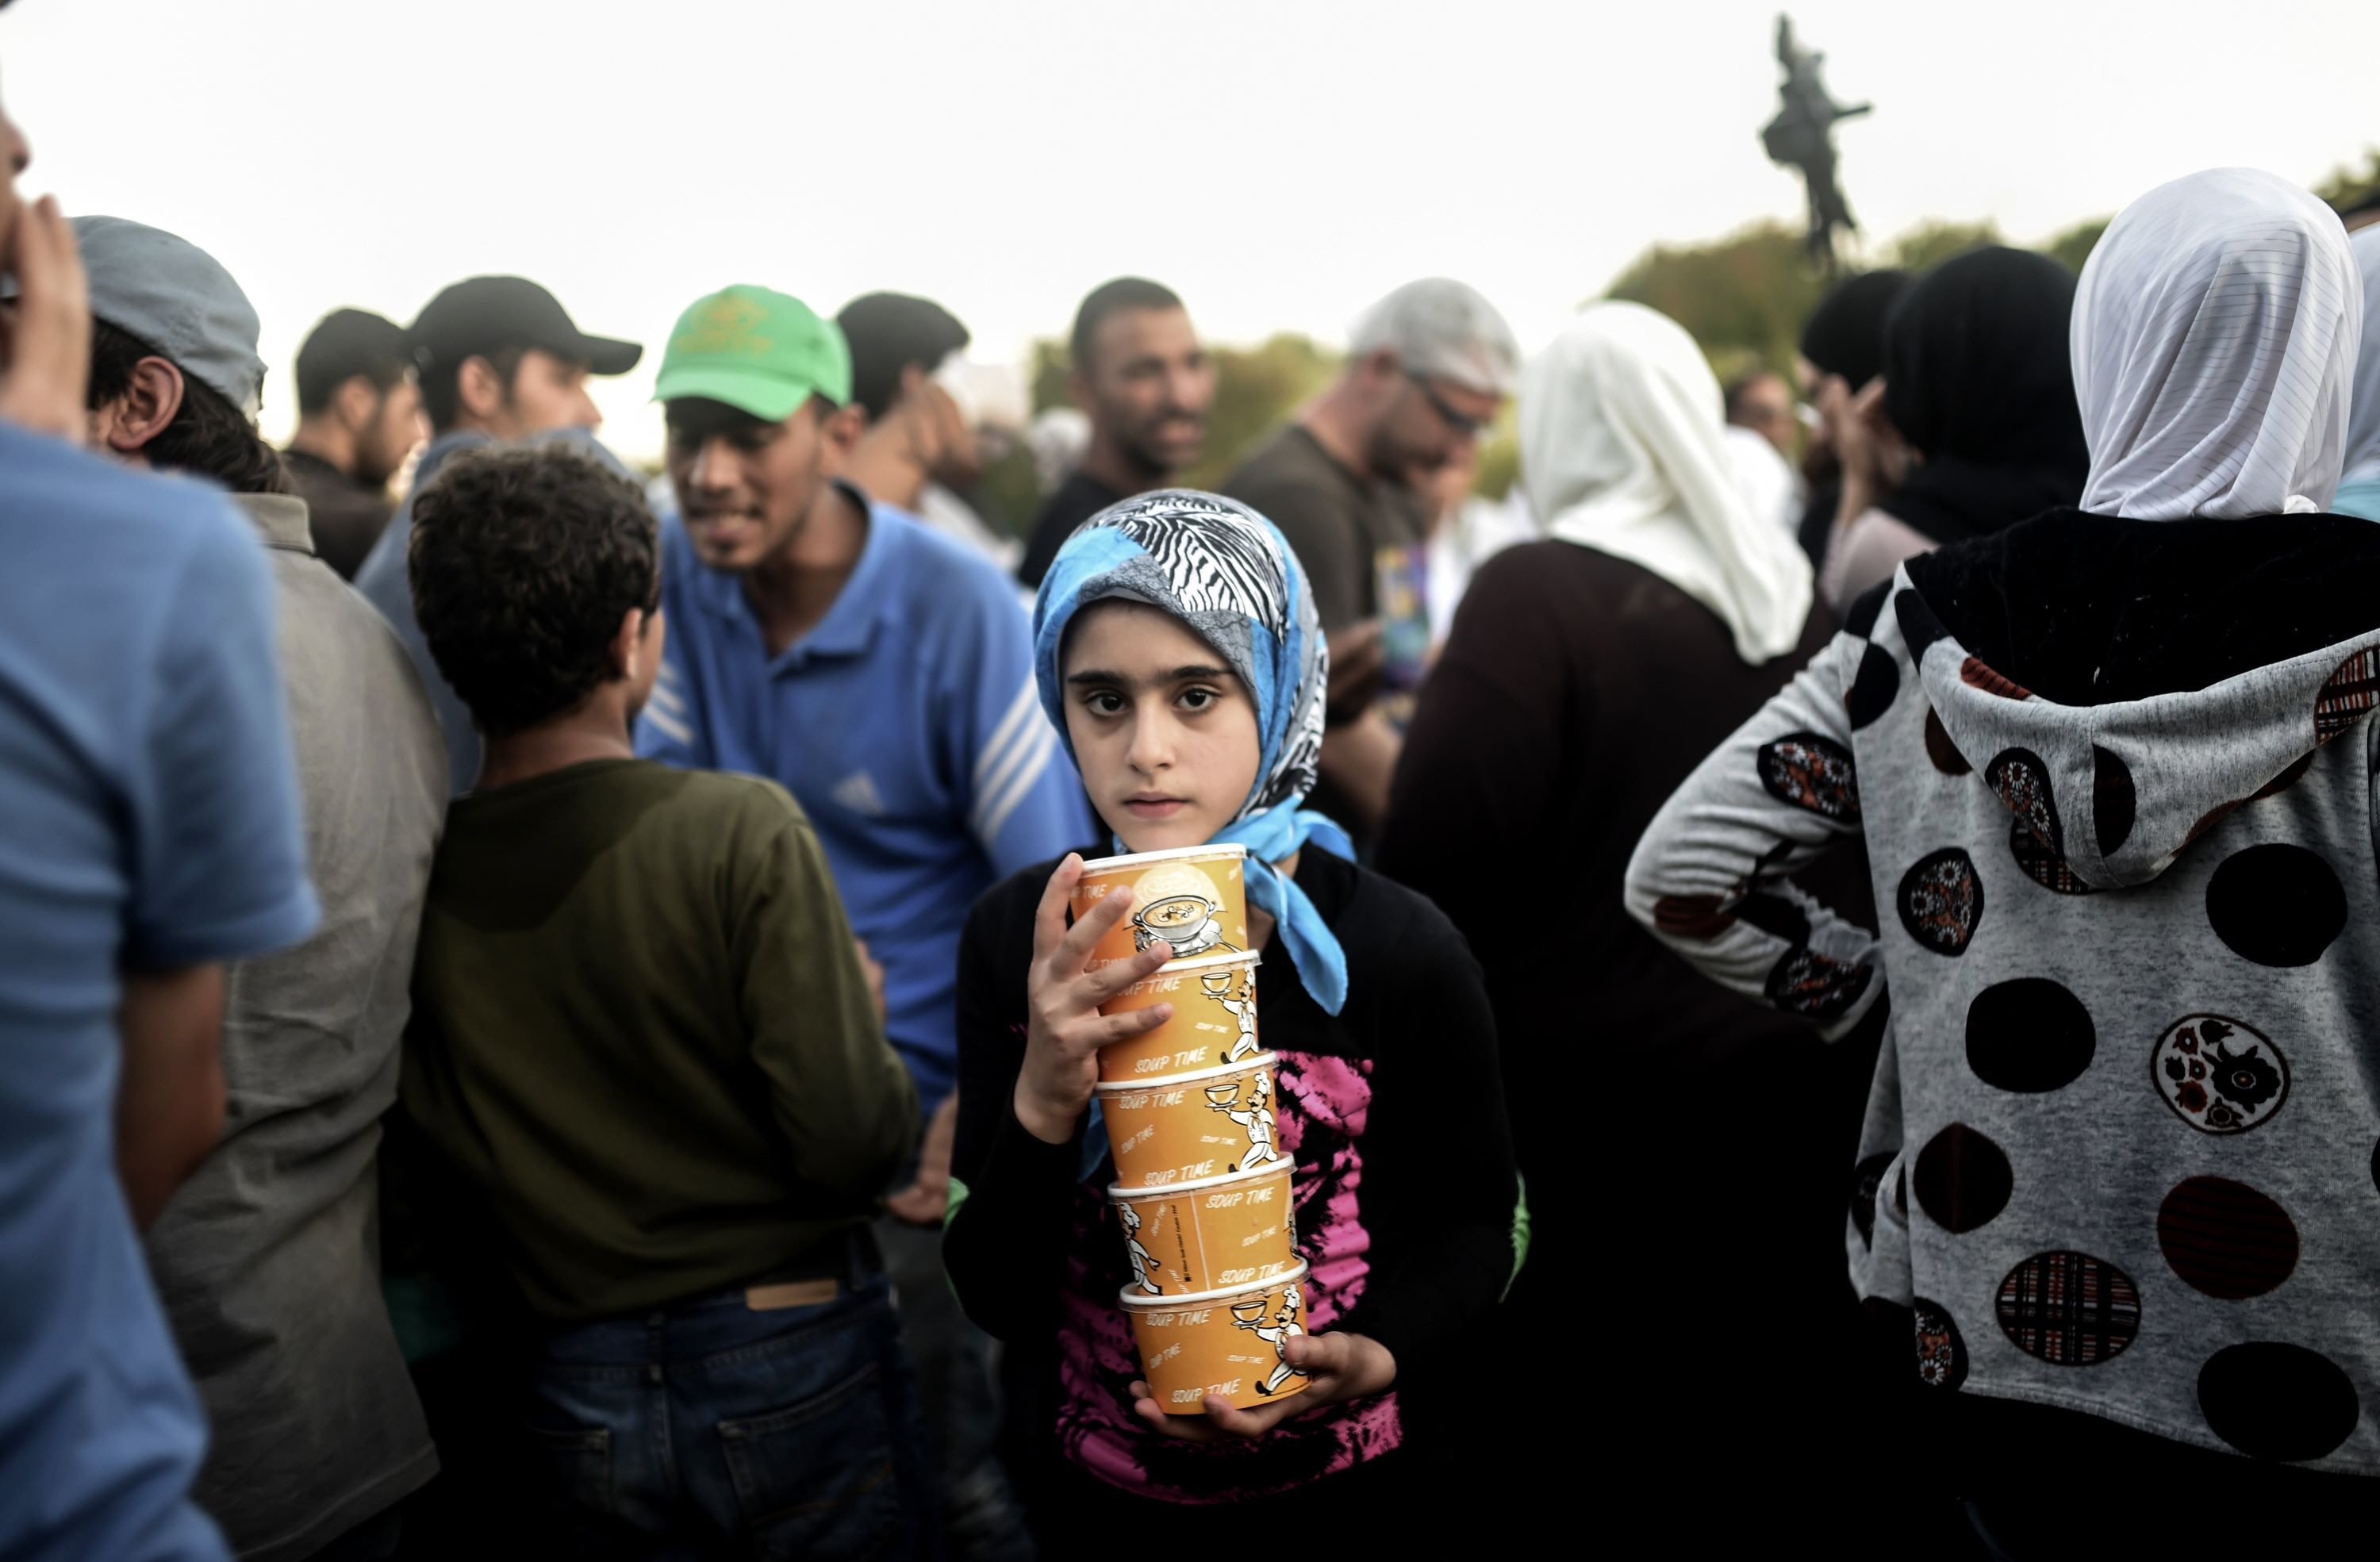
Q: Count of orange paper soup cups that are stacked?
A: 5